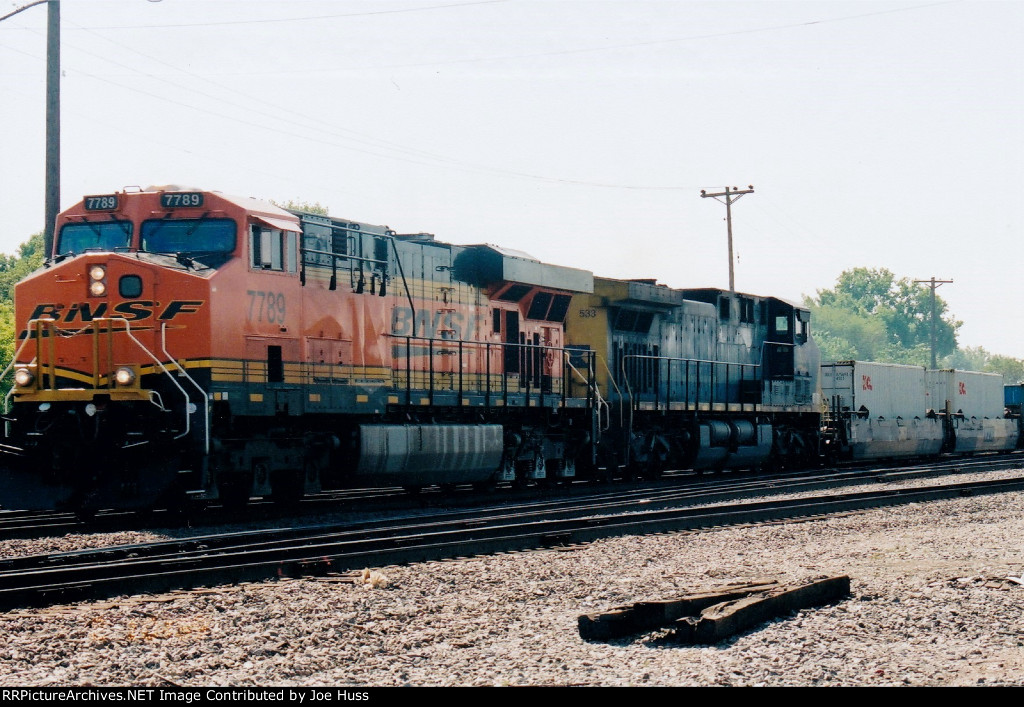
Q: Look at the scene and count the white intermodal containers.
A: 2